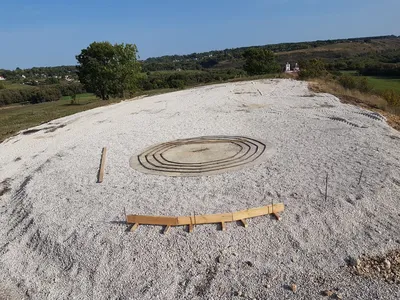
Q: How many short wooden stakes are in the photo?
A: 6